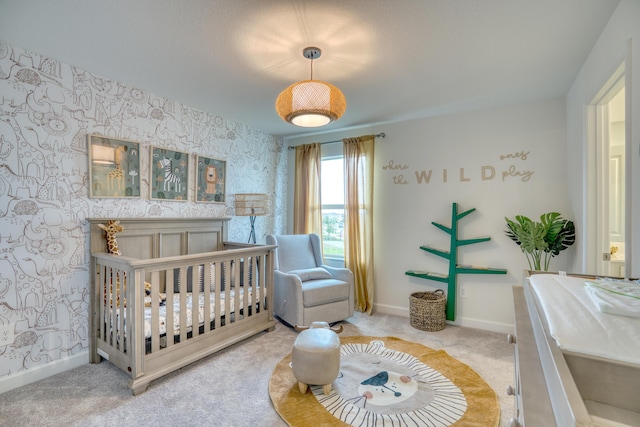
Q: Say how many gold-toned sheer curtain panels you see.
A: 2